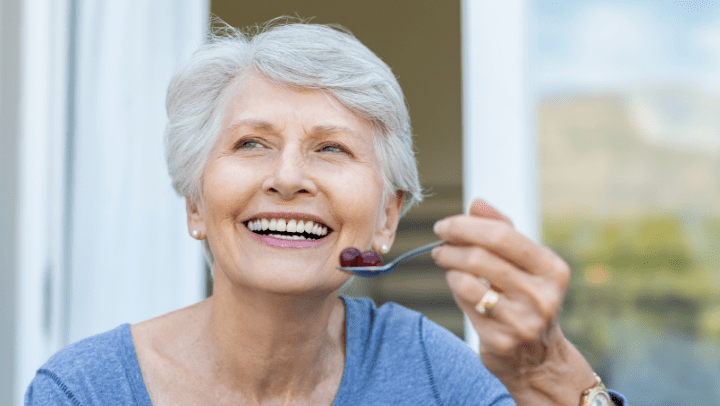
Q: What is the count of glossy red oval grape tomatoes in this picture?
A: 0